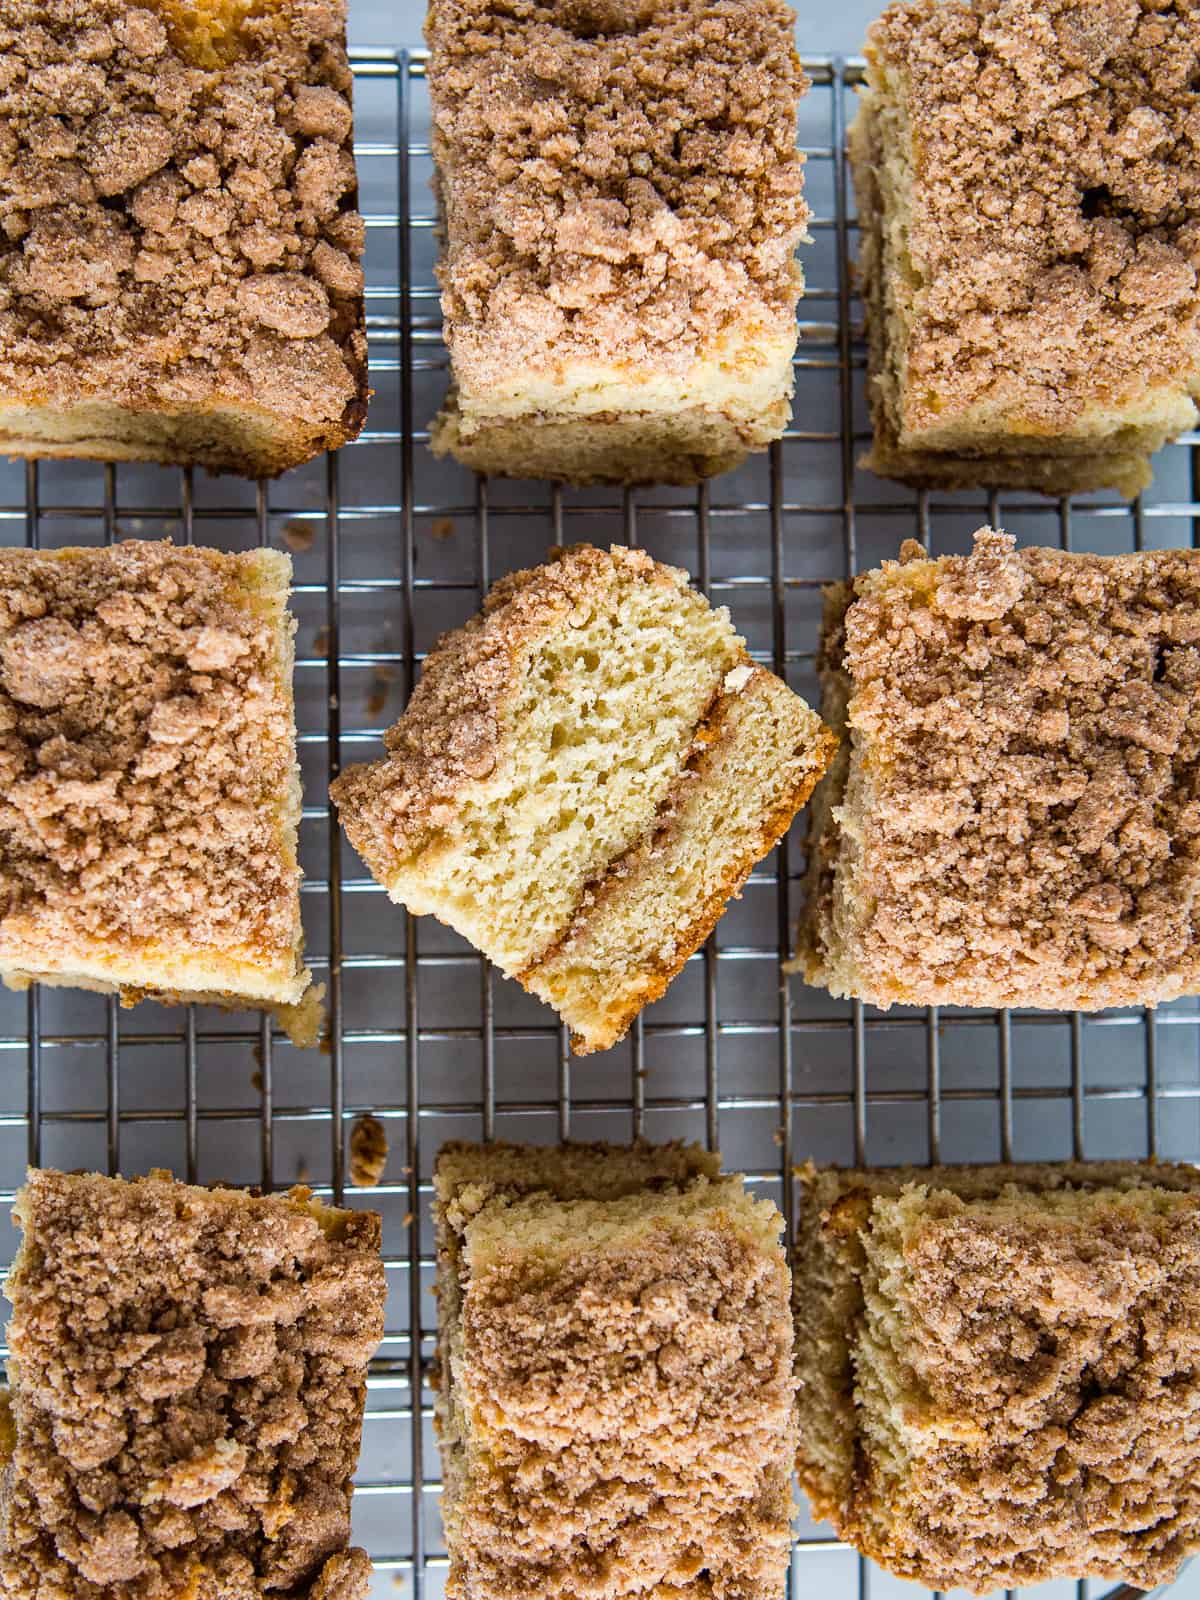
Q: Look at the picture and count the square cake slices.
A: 9